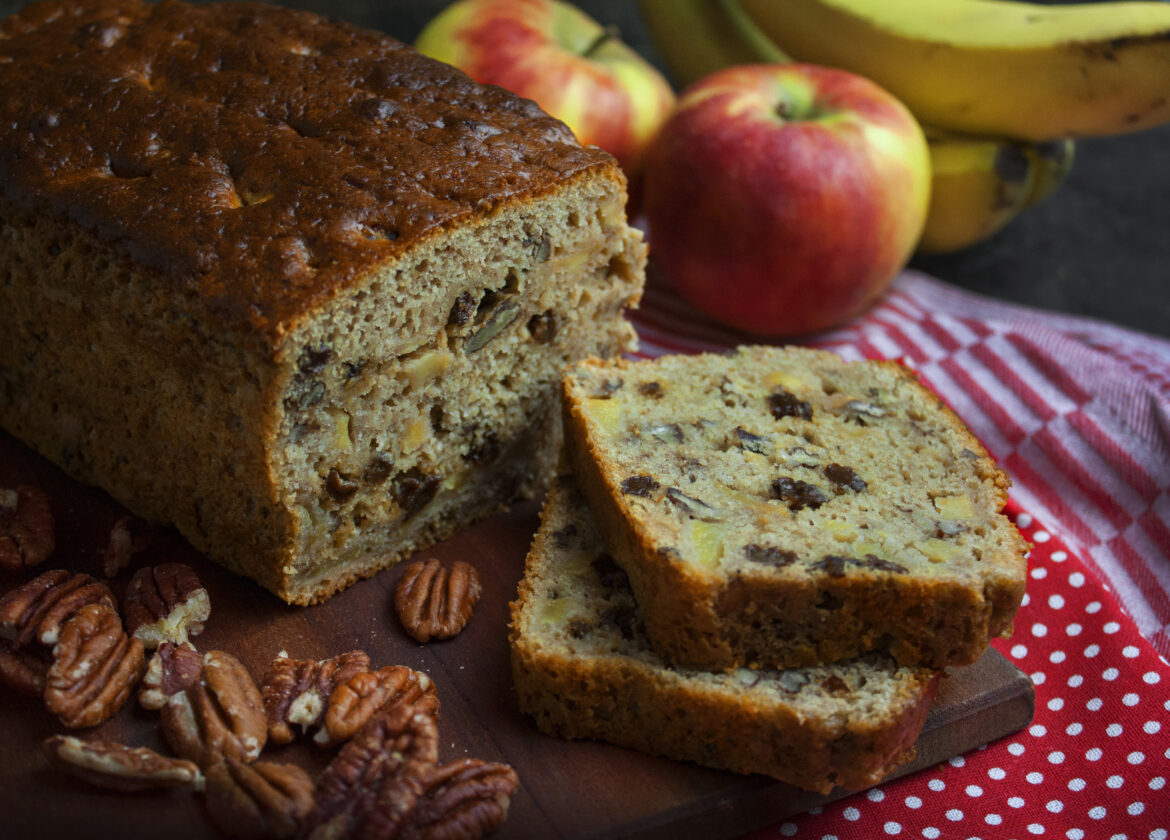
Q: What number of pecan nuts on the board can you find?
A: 15